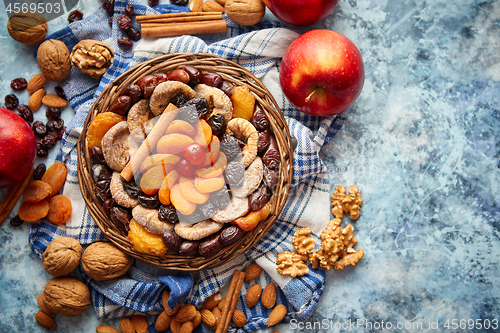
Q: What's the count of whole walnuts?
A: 6